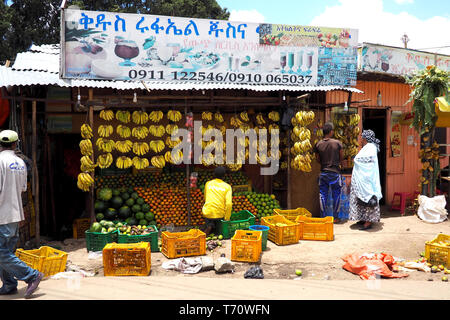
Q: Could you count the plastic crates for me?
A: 12